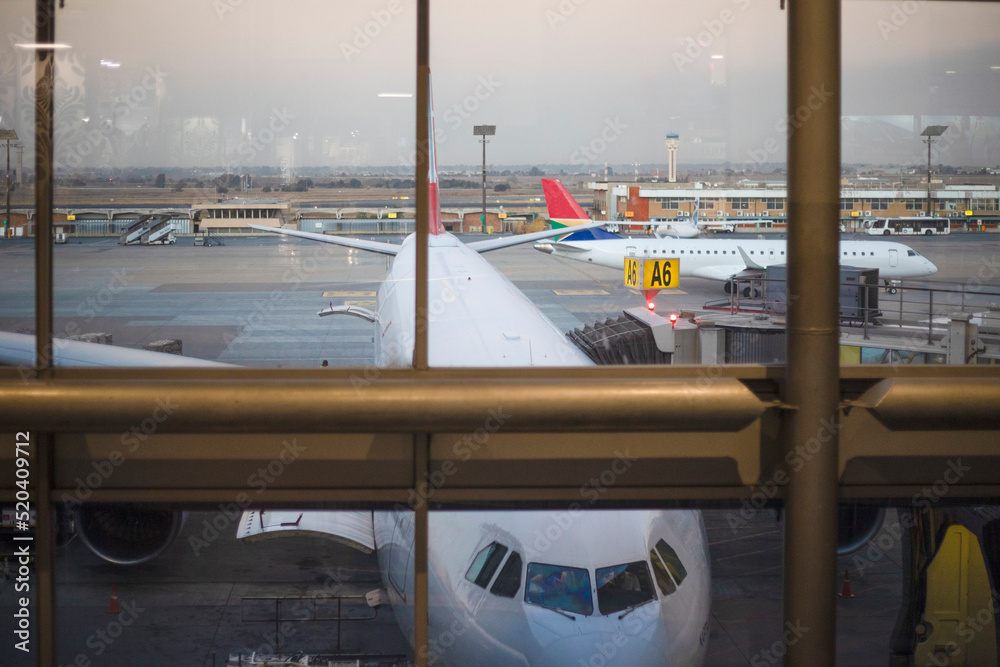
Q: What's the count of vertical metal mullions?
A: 3